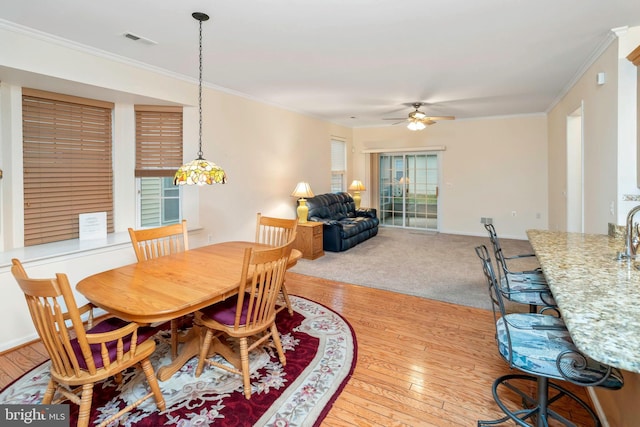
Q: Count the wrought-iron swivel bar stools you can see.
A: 2